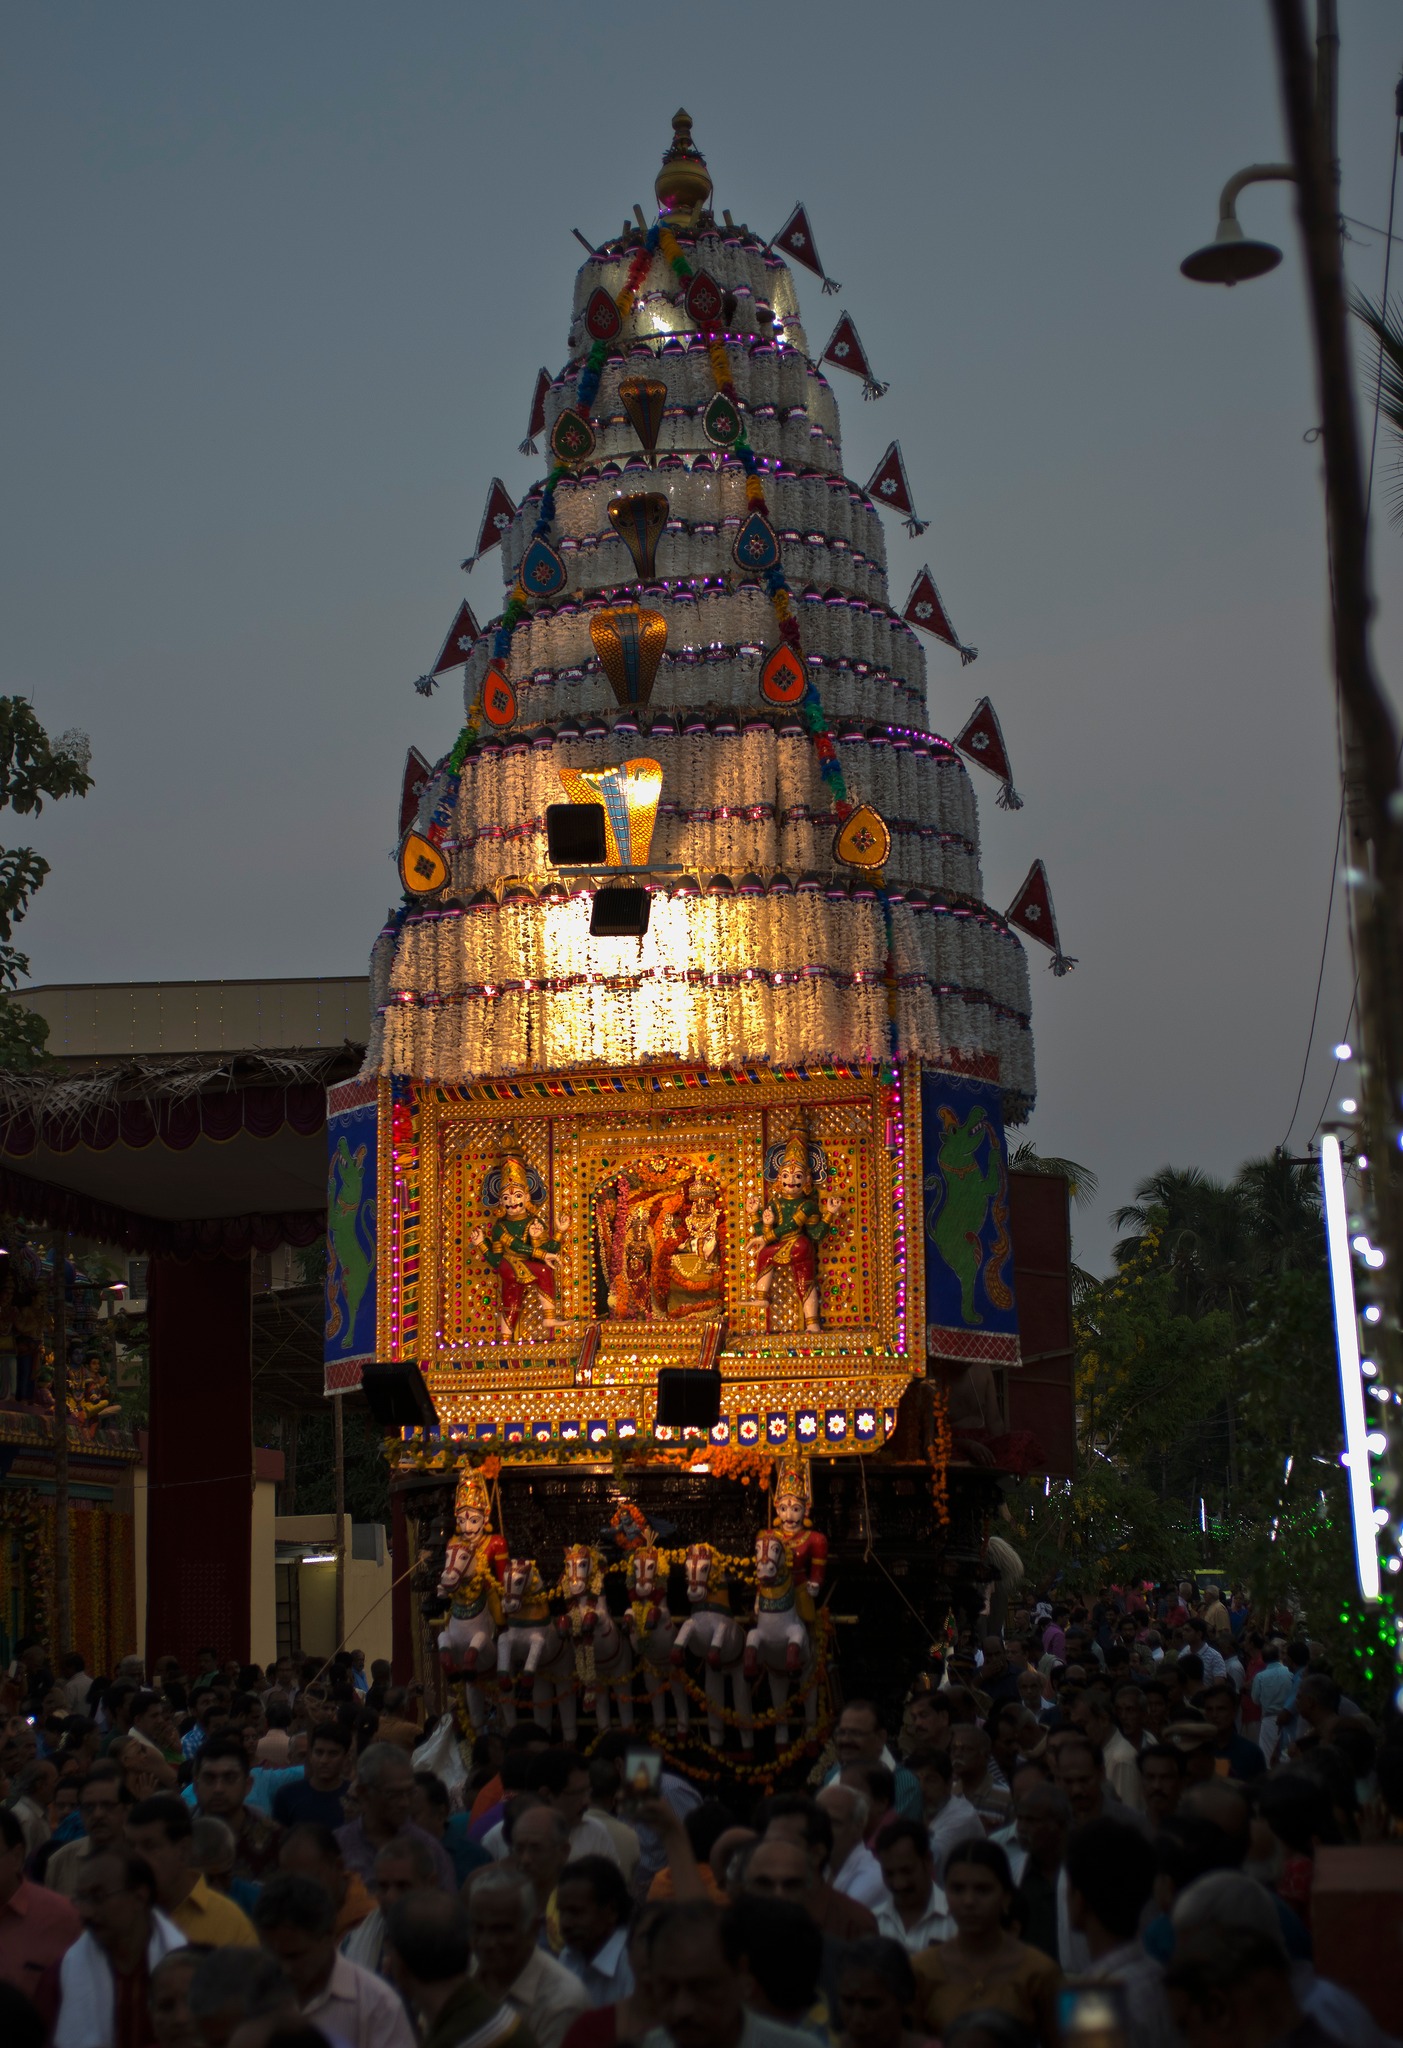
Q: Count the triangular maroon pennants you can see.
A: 10